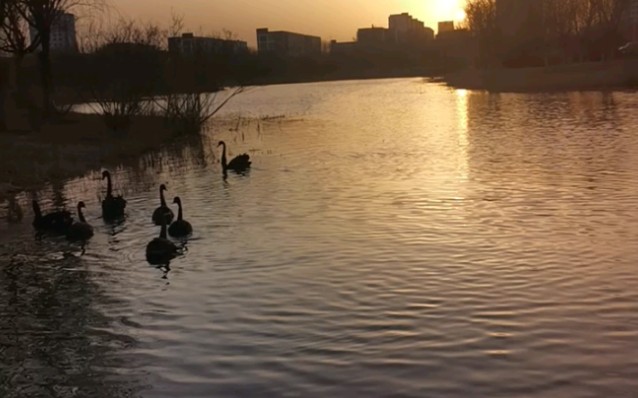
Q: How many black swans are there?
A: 7